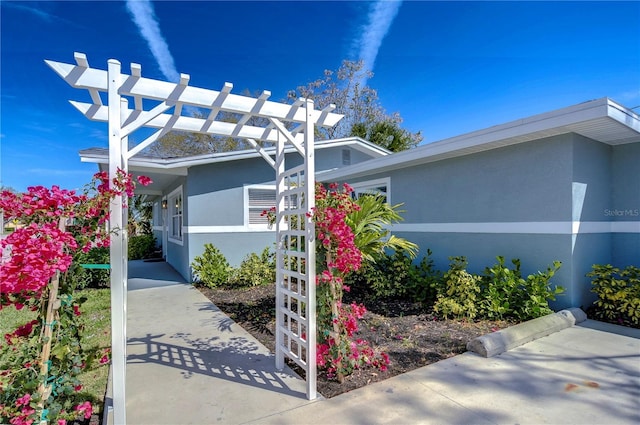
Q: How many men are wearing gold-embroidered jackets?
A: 0